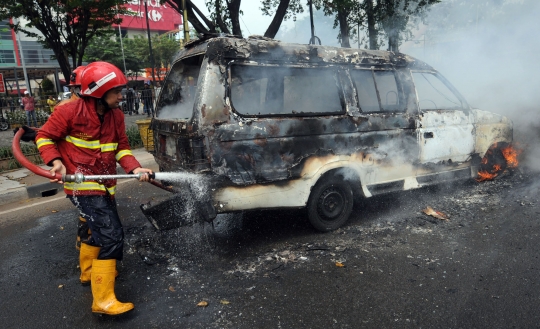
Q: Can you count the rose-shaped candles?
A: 0